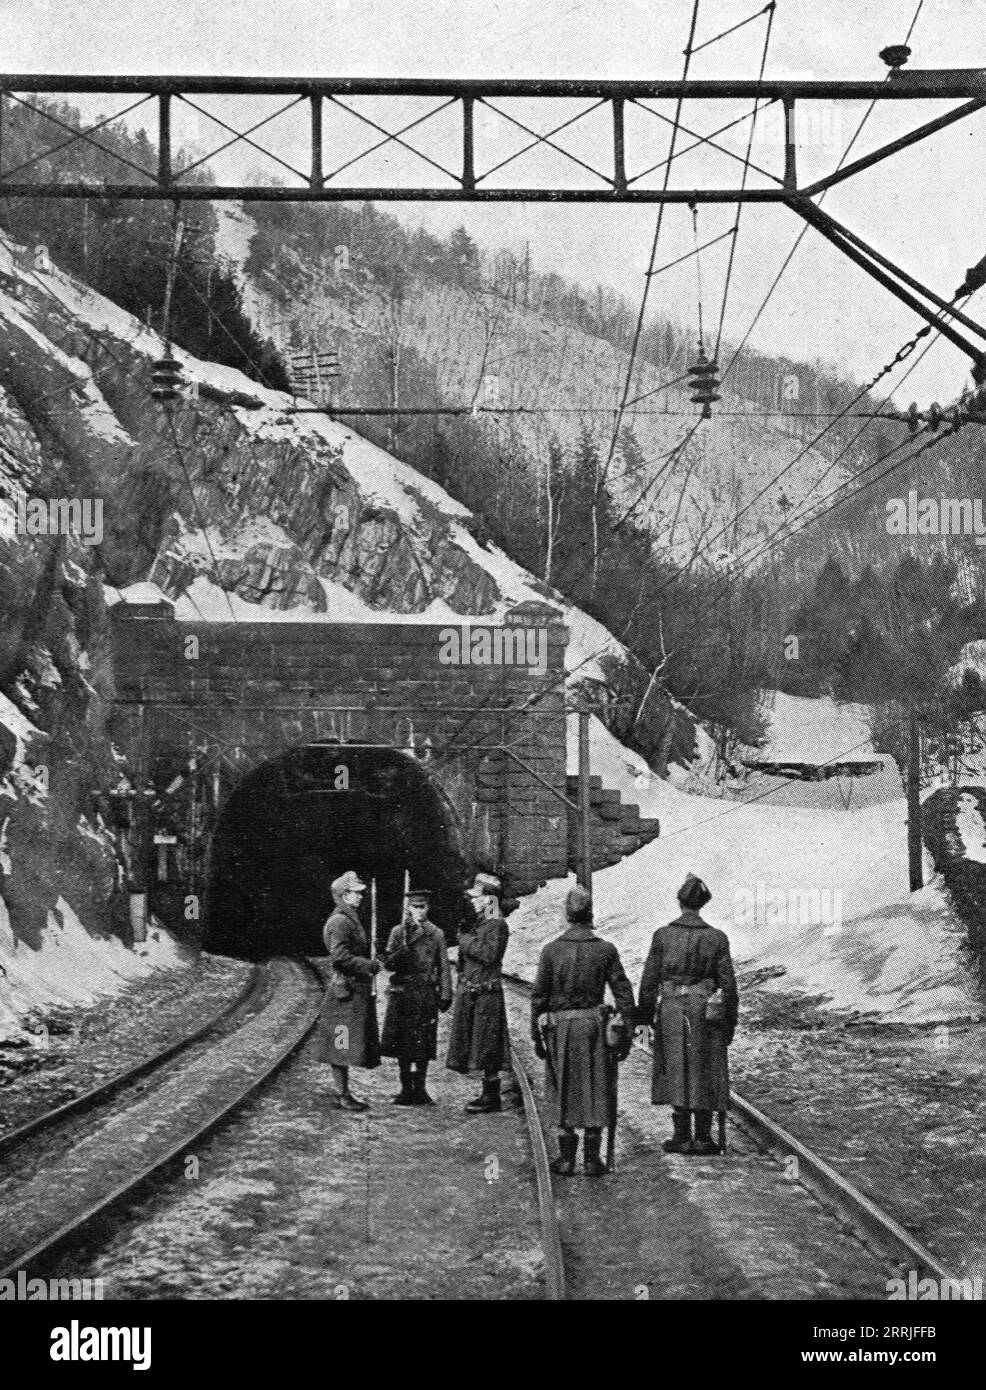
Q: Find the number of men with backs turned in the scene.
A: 2